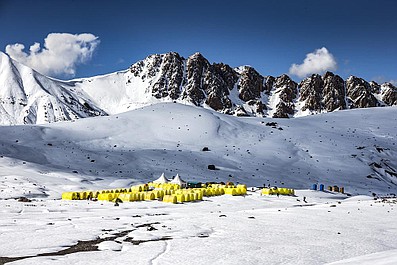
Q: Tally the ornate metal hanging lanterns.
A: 0